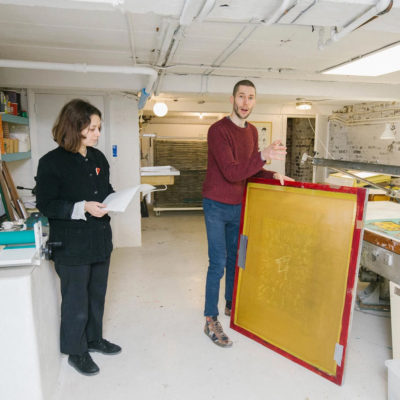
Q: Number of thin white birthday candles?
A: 0